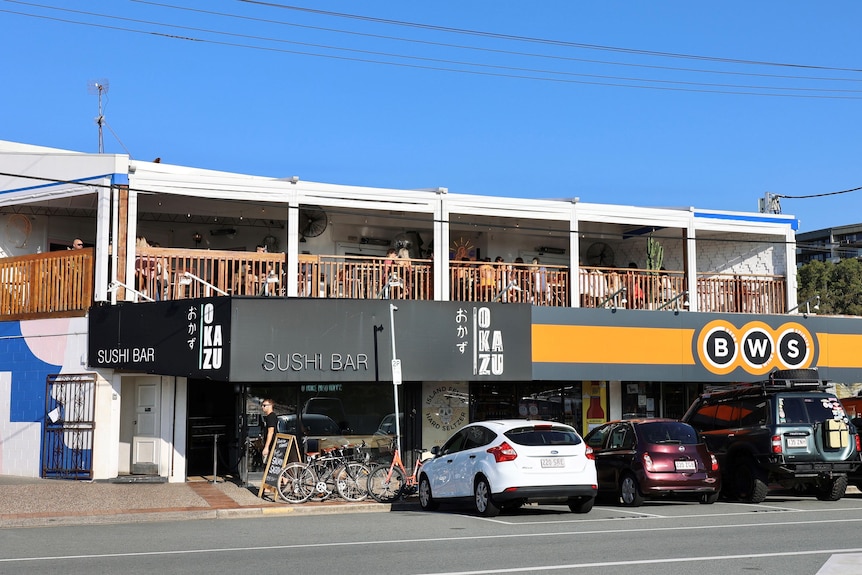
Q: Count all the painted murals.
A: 1